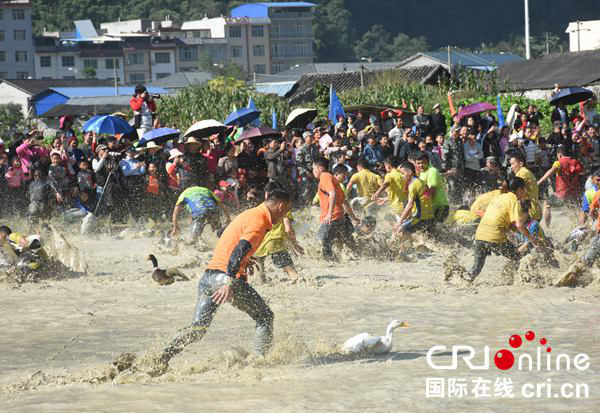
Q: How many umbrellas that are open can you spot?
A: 8